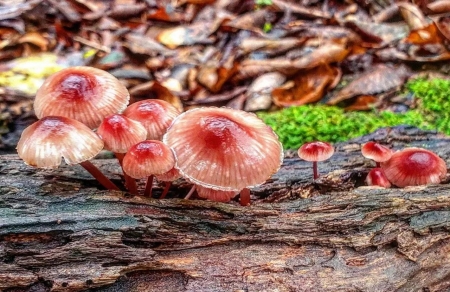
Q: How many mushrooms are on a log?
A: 12